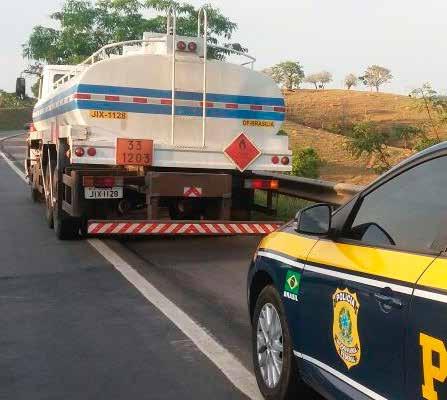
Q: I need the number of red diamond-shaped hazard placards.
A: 1